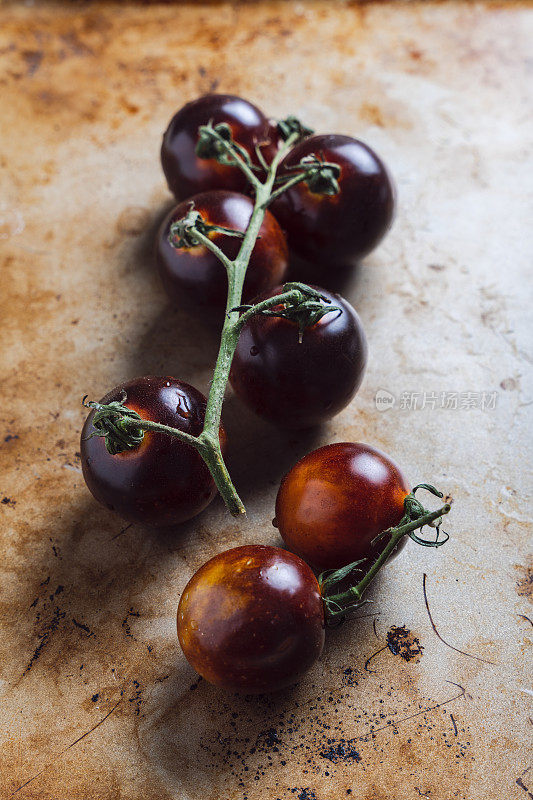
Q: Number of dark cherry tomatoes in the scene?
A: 7